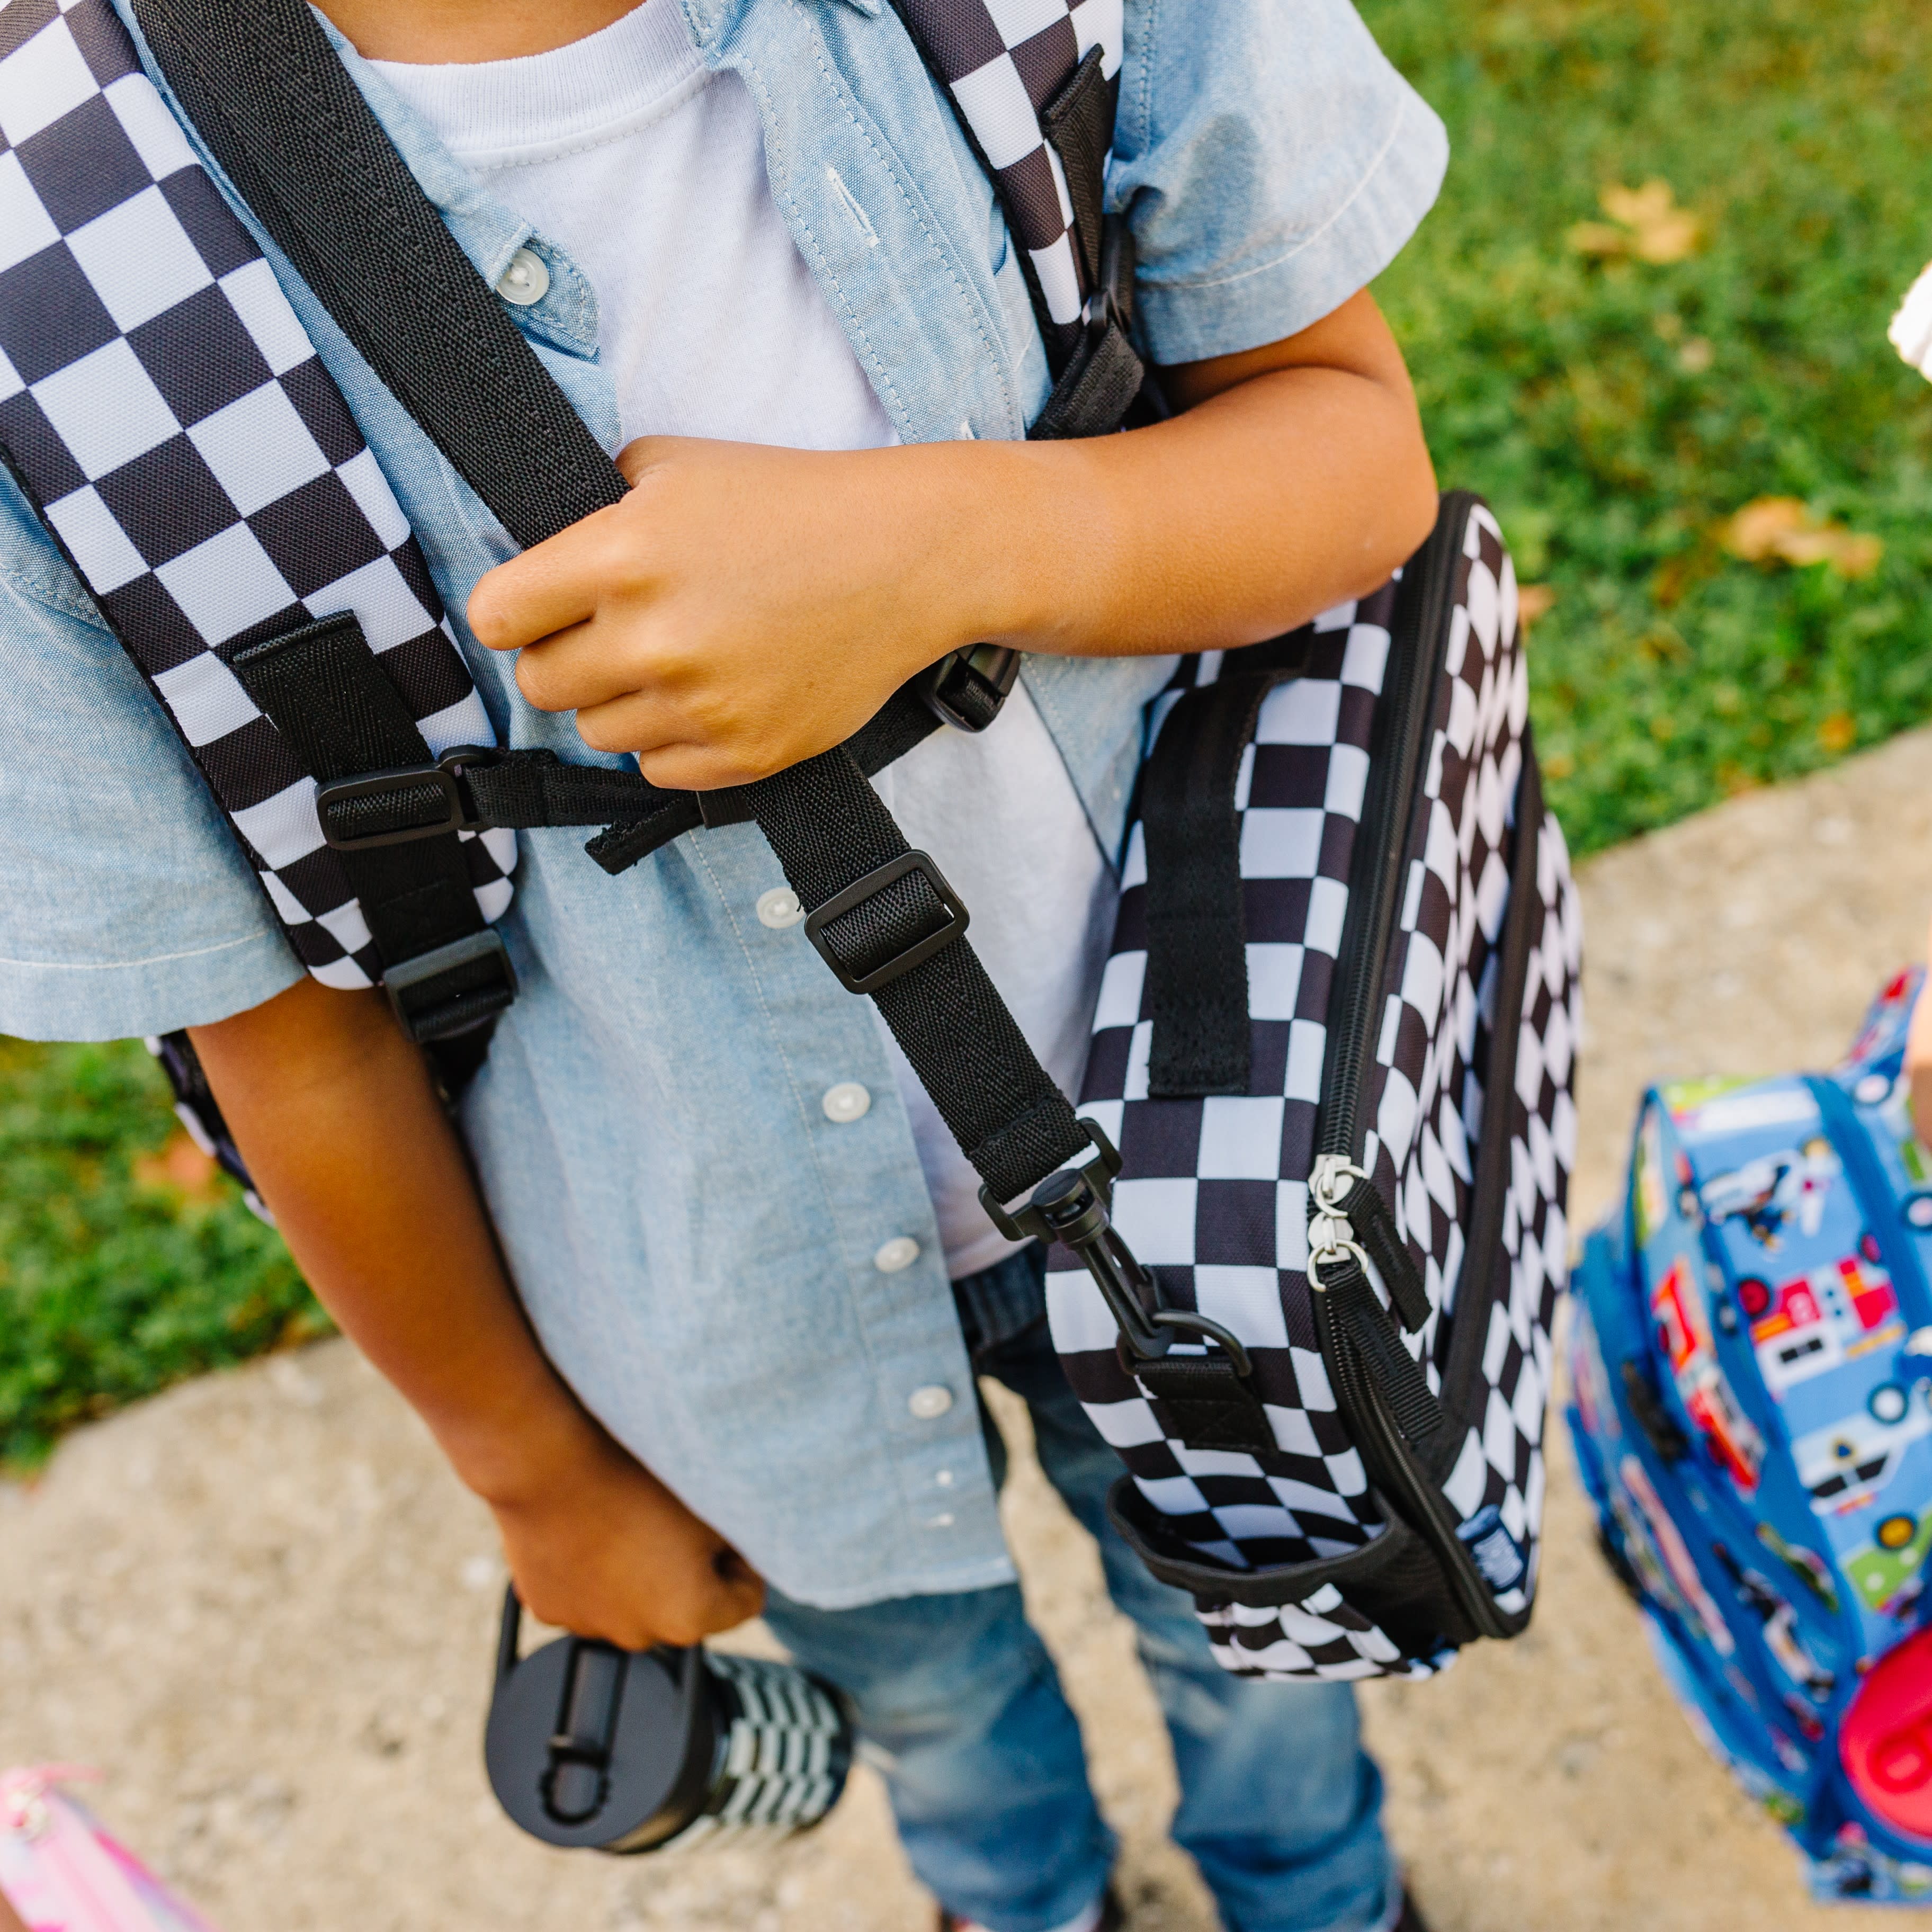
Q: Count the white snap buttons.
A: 5